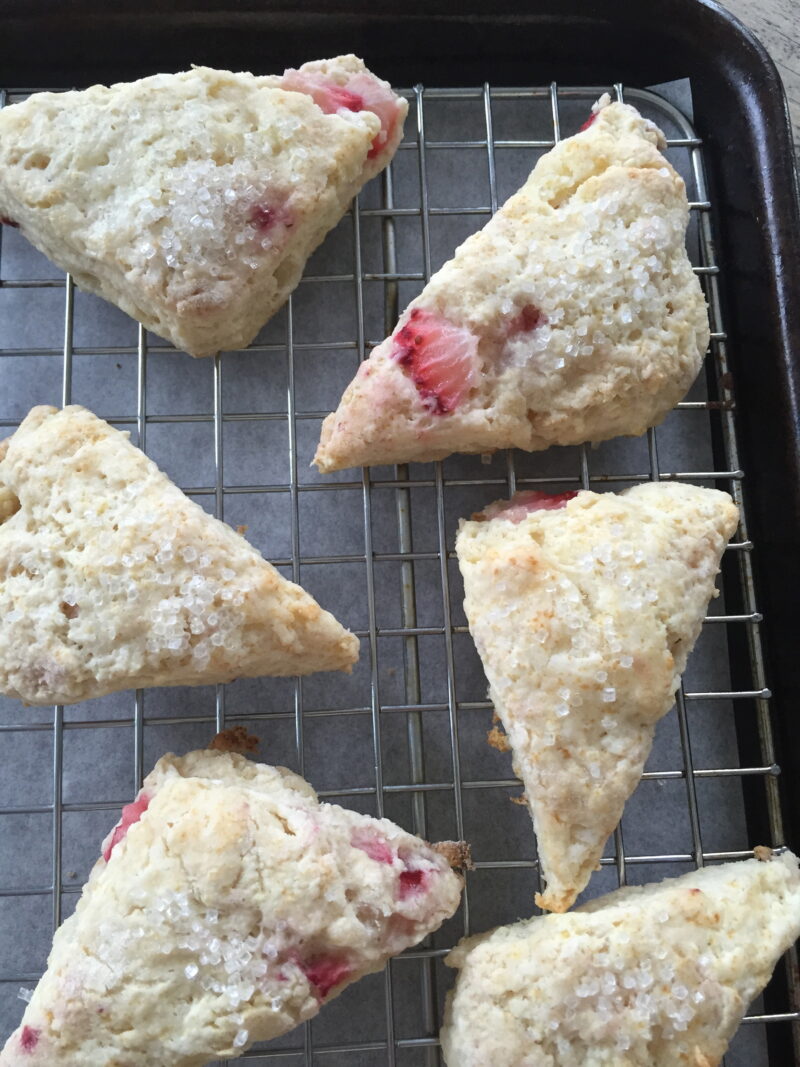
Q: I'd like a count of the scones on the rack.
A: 6